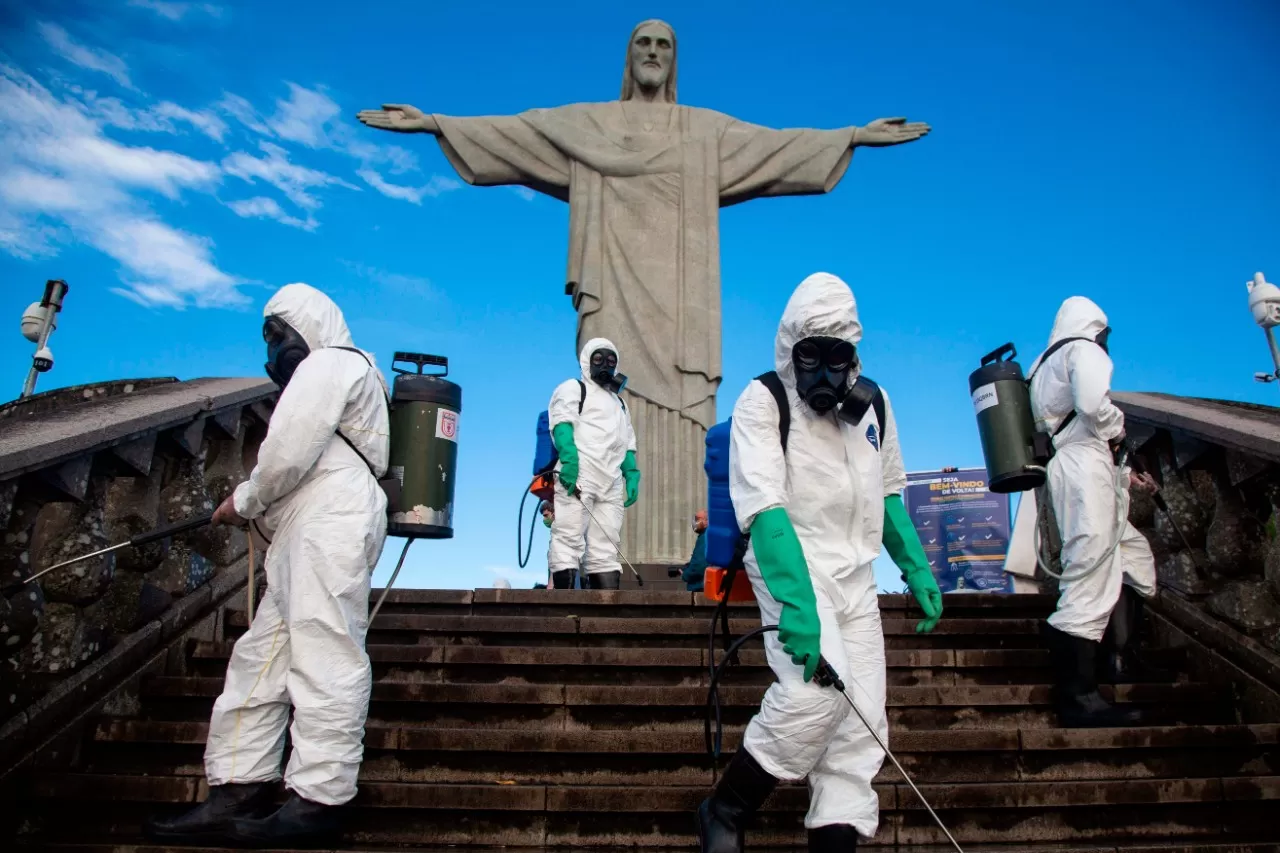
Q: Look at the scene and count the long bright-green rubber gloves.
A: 4